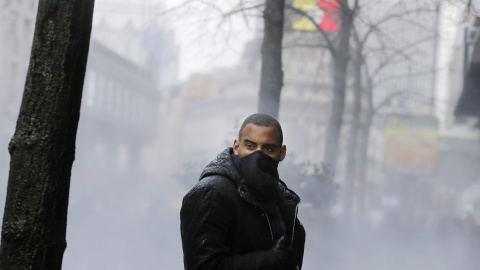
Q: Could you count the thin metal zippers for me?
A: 2